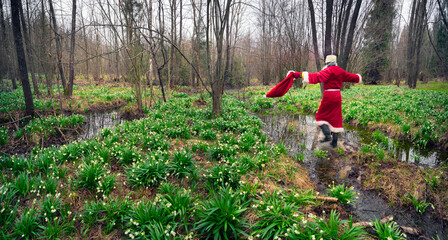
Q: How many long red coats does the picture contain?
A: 1